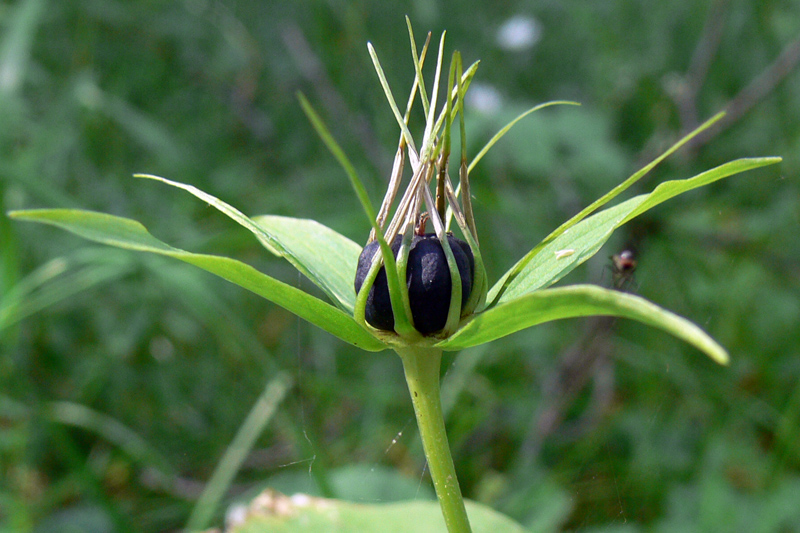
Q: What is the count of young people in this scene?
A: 0